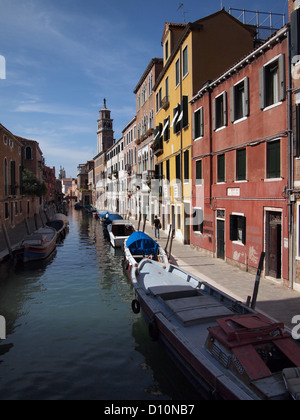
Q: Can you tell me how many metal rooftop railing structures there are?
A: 1